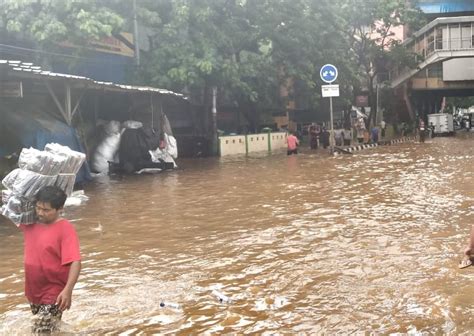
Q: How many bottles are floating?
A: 2